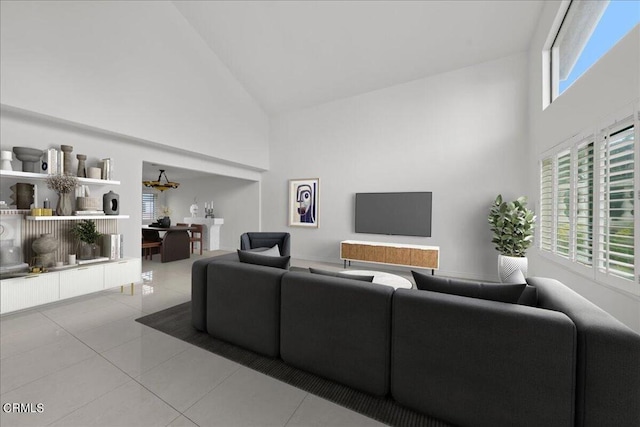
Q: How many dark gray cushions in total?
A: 3